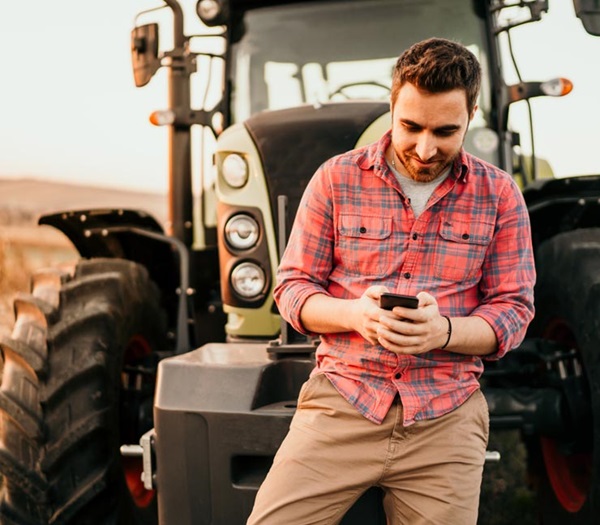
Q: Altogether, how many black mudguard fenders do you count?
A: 2